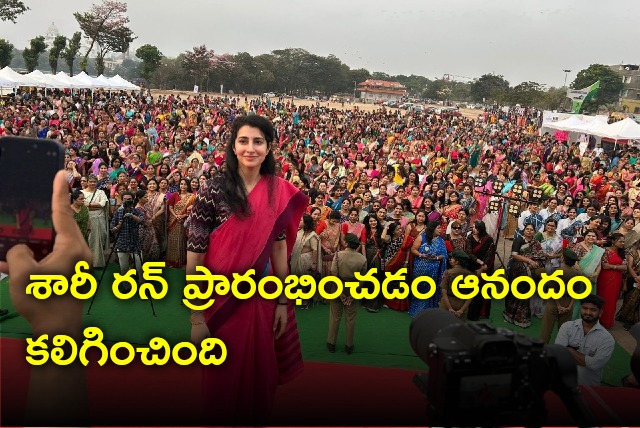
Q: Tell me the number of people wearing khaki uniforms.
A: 3